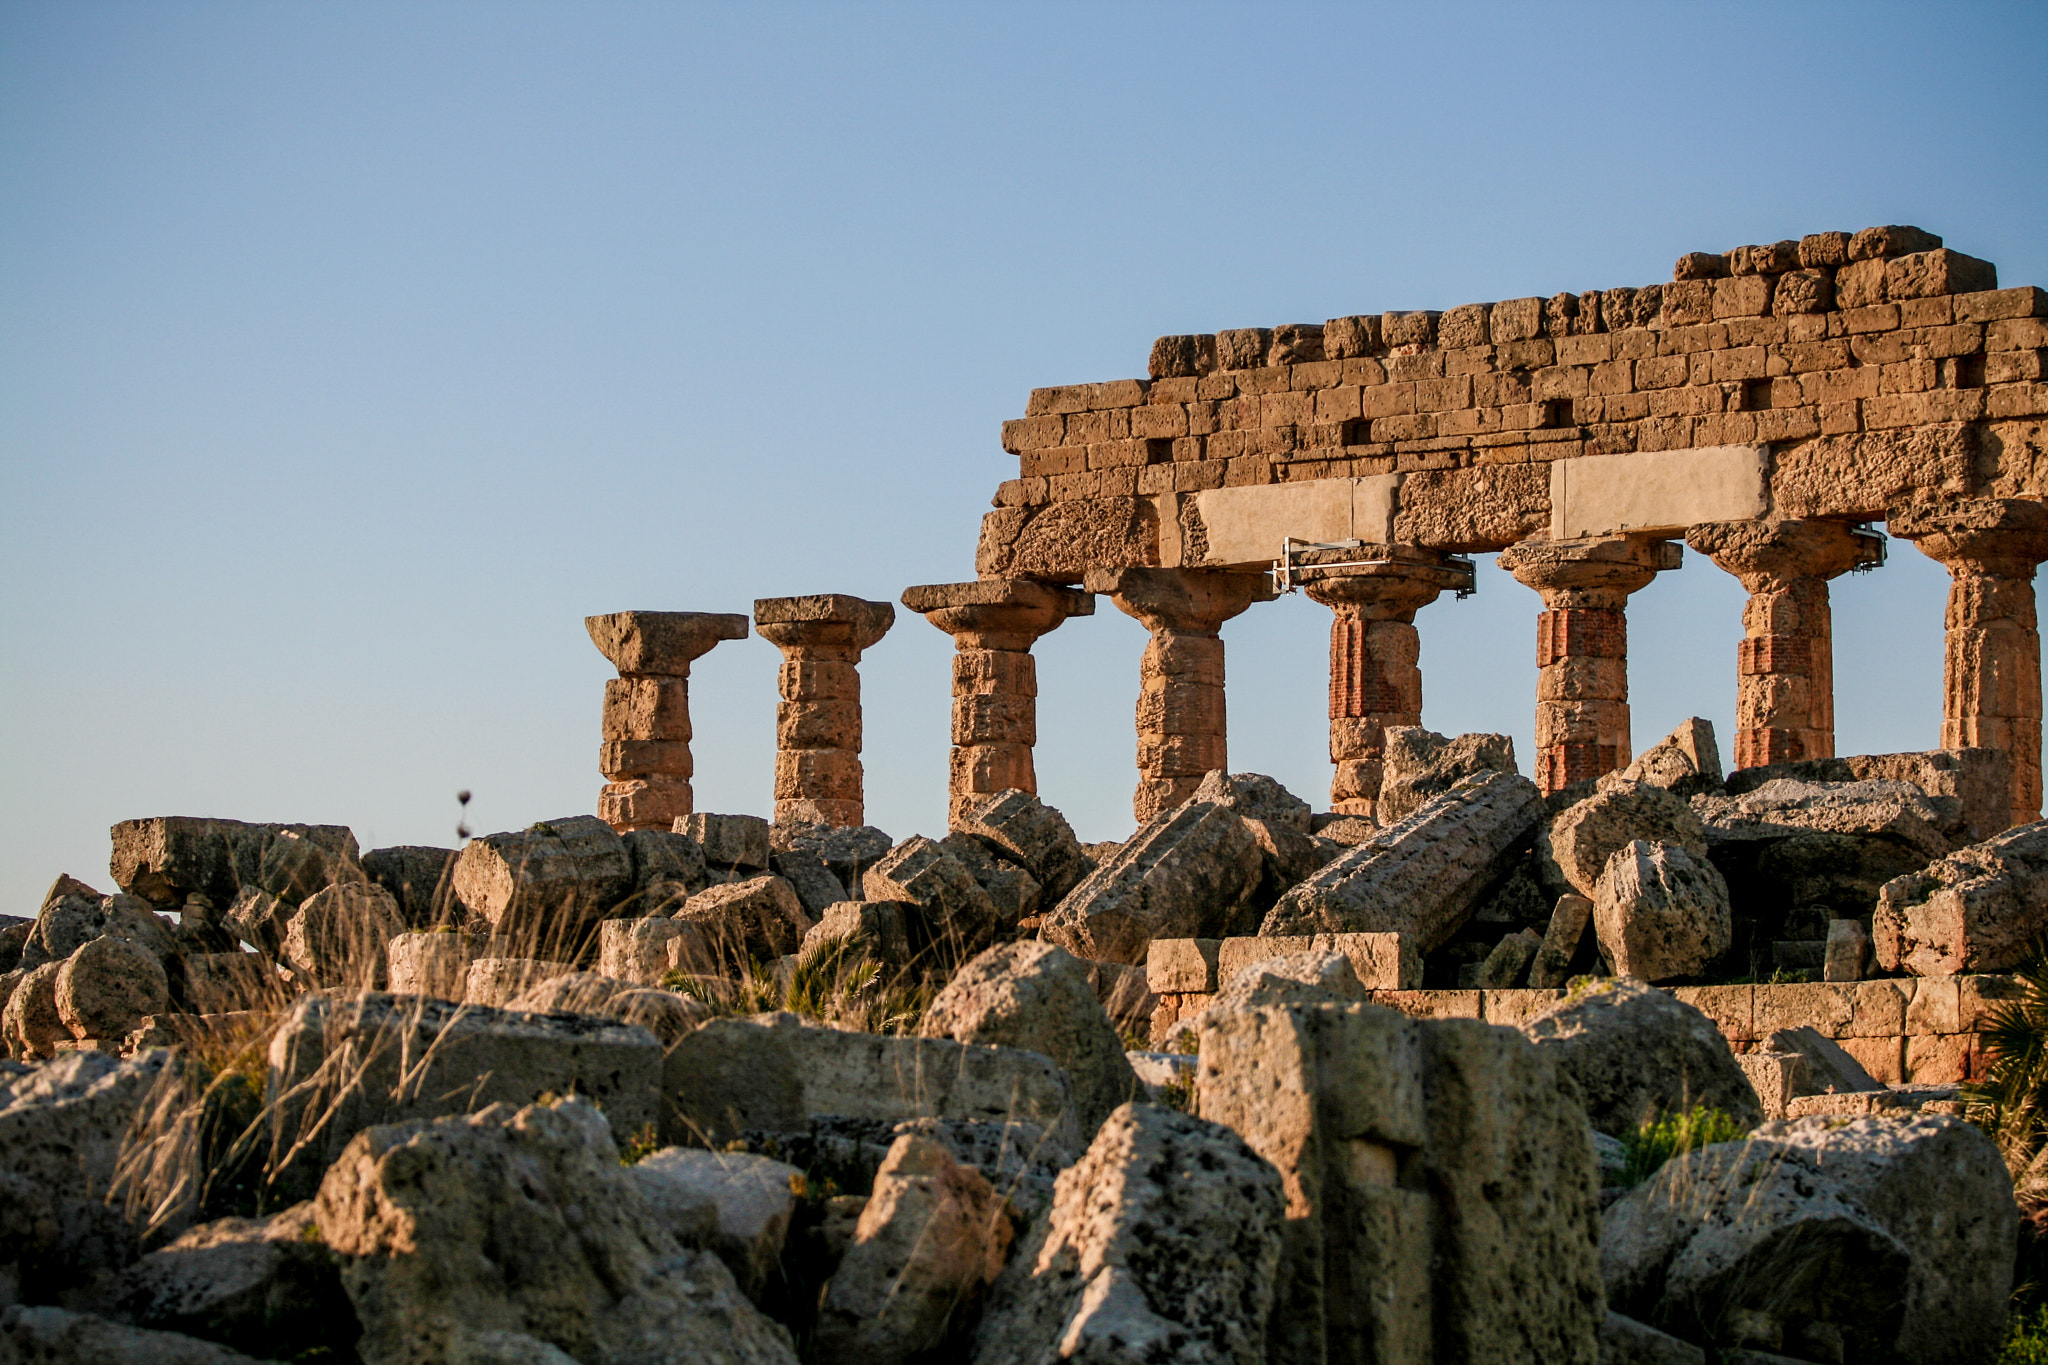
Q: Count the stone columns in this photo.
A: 8